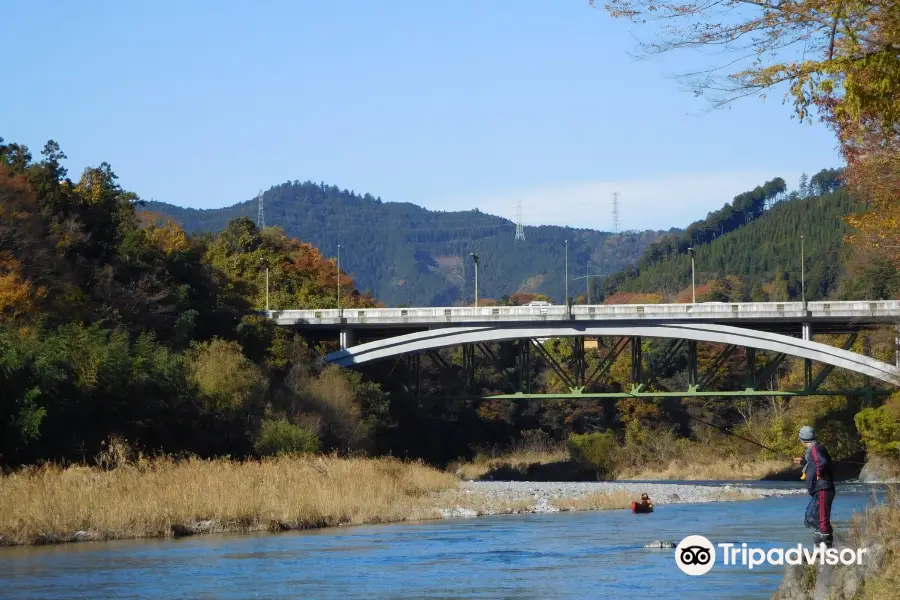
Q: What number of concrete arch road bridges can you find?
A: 1